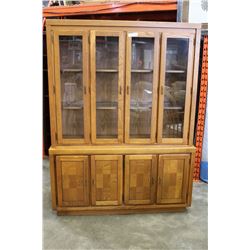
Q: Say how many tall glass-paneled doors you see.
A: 4